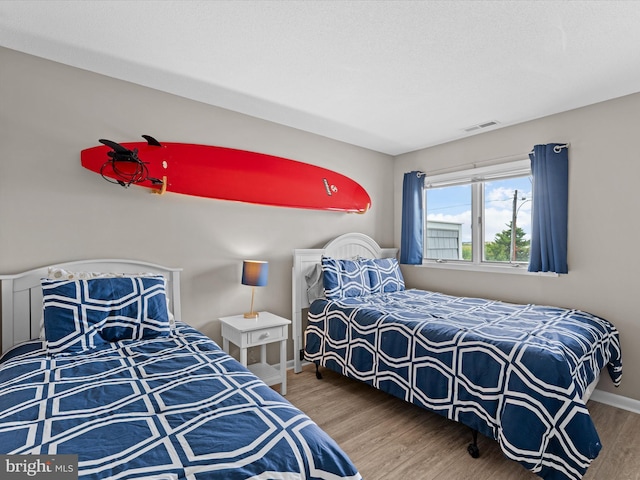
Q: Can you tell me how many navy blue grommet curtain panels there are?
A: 2